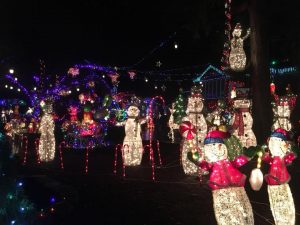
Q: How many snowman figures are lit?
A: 8